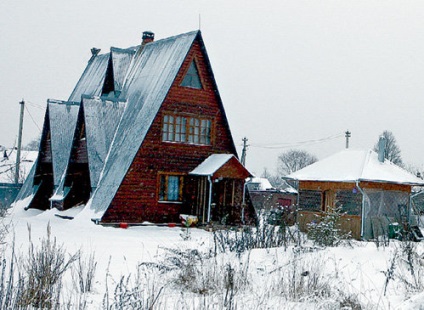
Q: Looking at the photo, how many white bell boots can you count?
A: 0